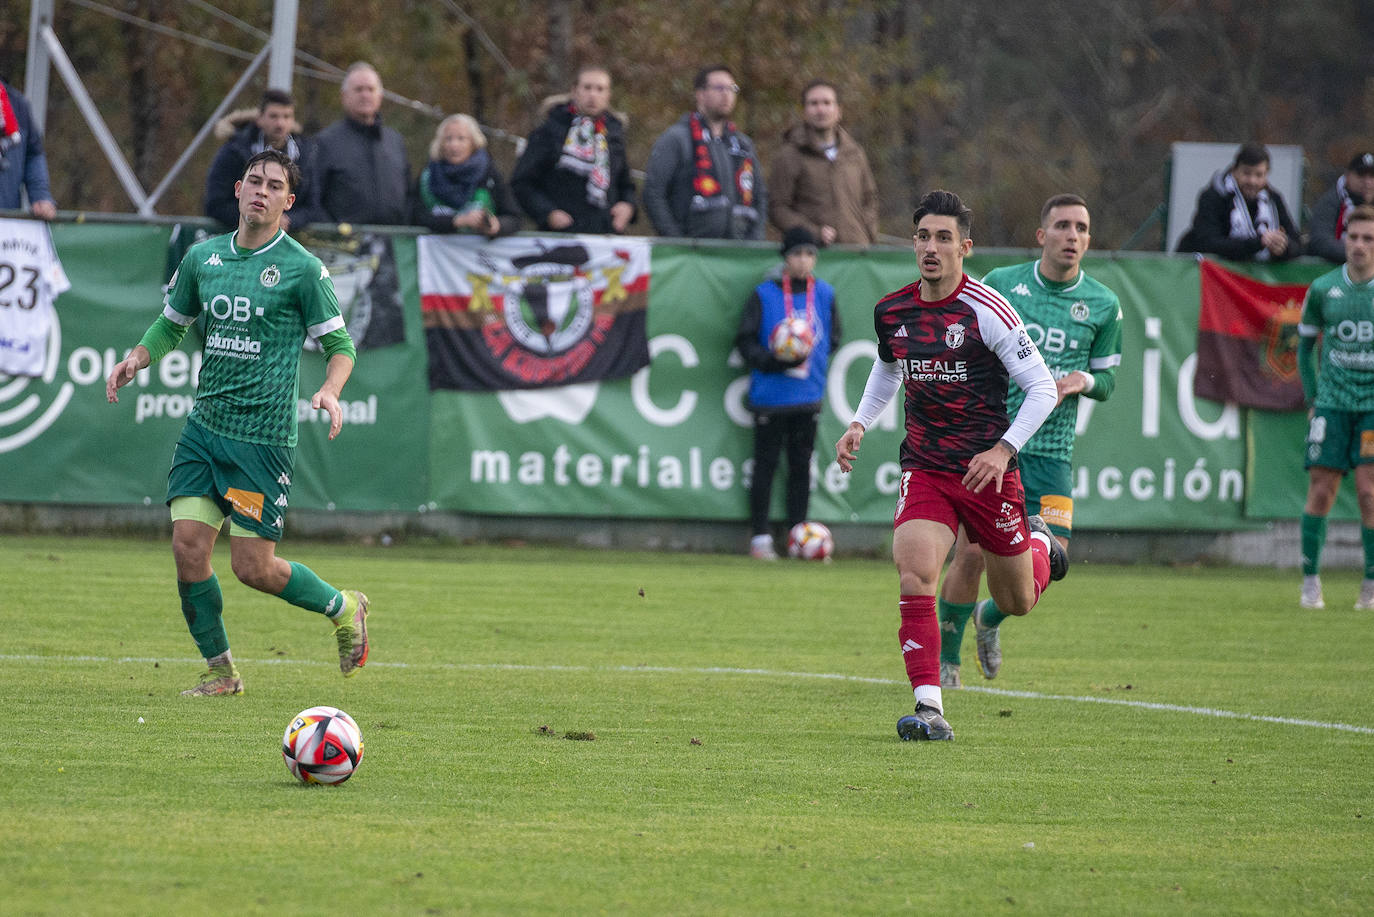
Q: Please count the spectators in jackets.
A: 9